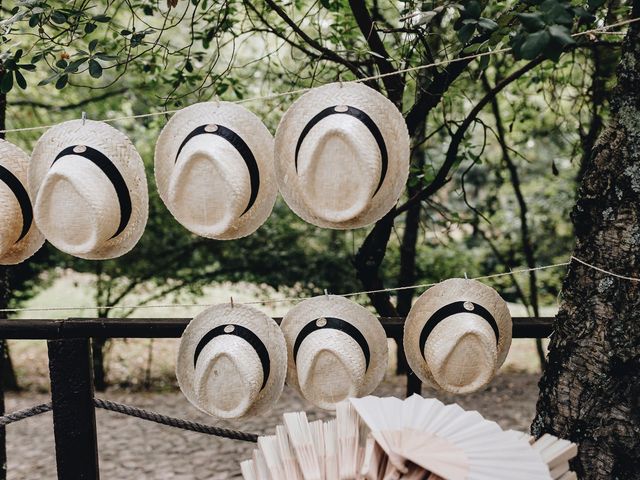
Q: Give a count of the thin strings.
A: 2